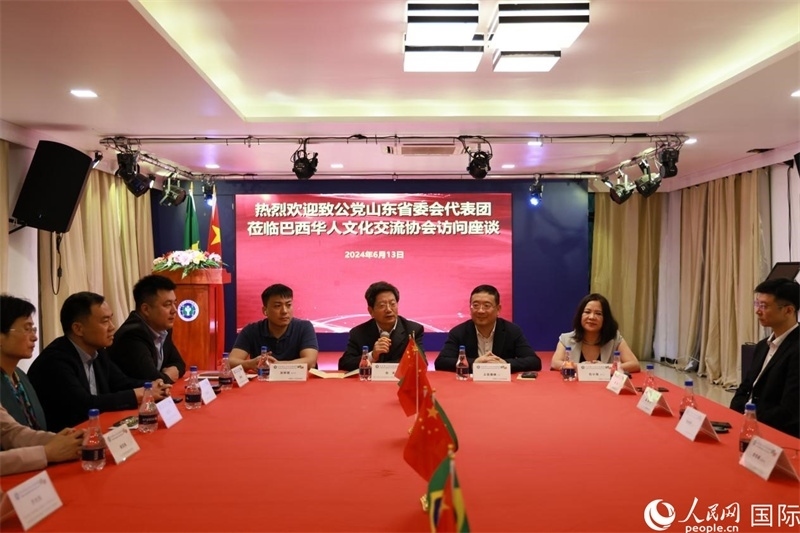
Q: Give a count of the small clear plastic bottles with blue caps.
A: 12